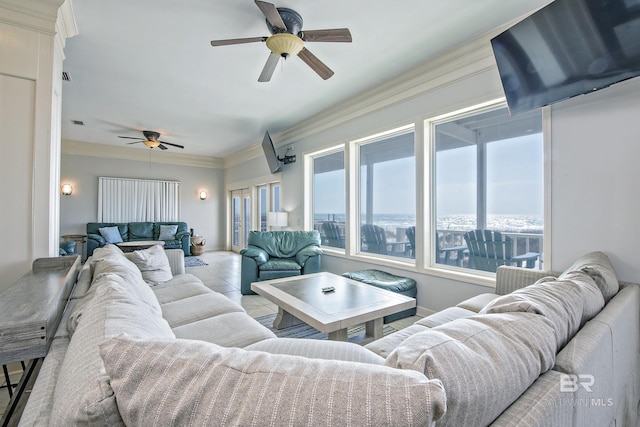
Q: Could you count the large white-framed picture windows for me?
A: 3